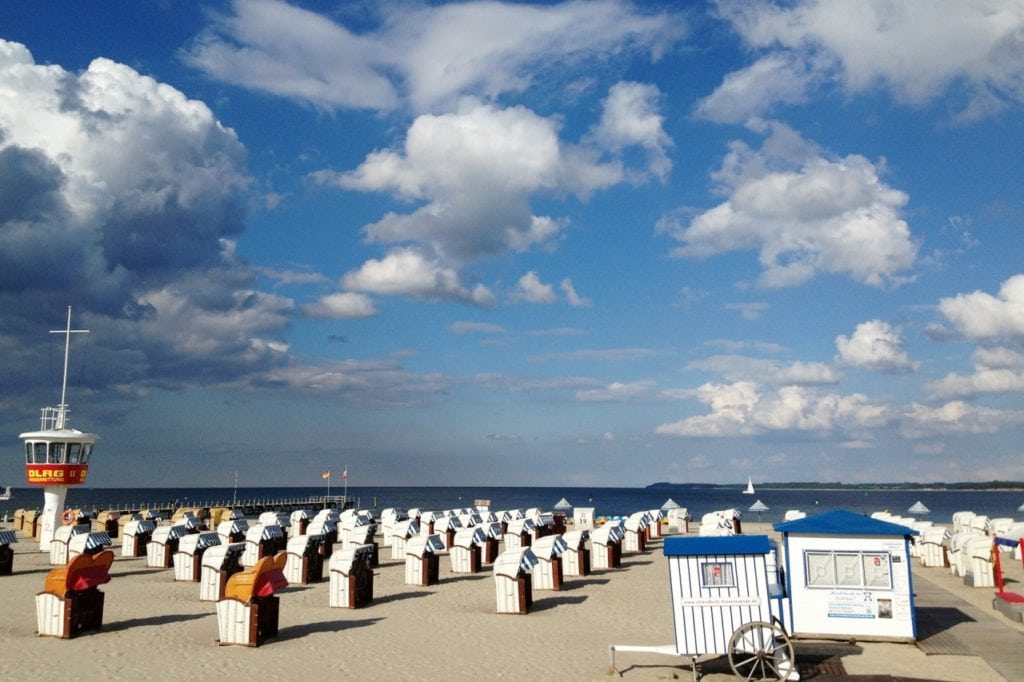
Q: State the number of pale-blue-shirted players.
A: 0